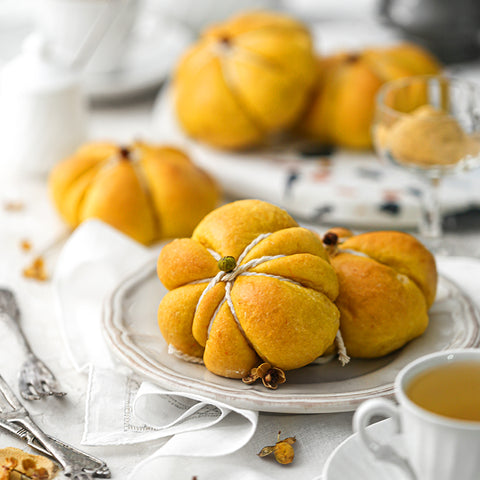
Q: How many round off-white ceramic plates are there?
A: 1